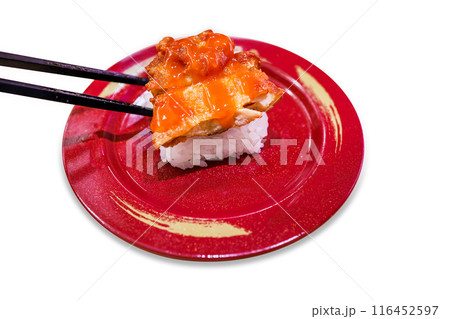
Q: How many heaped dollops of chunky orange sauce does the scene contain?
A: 1